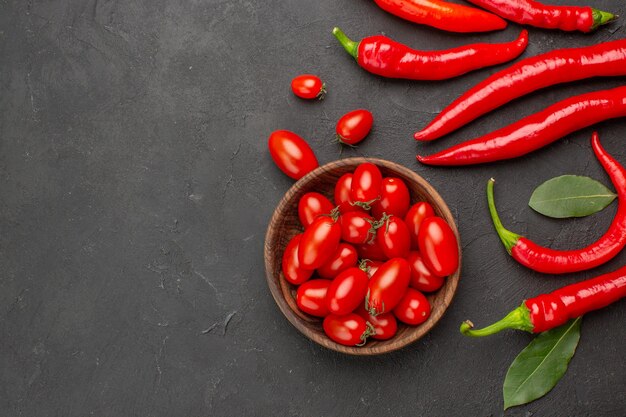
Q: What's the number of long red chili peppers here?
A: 7